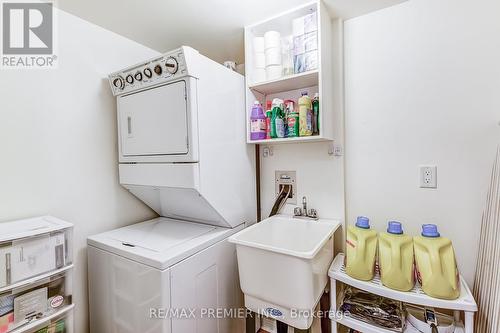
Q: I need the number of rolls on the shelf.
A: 6